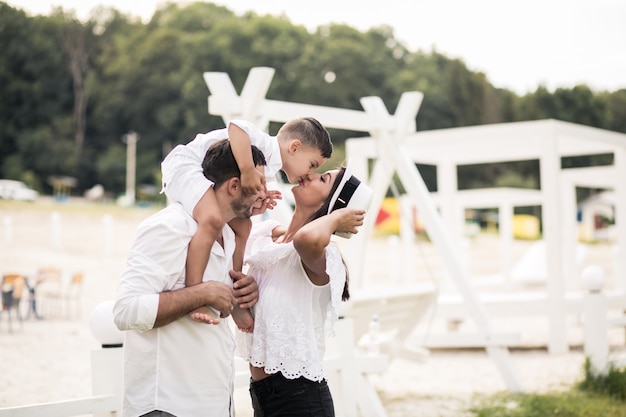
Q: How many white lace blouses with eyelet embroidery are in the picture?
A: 1